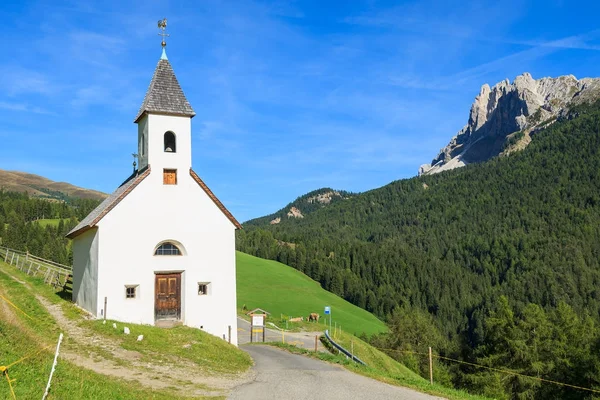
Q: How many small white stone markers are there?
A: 4